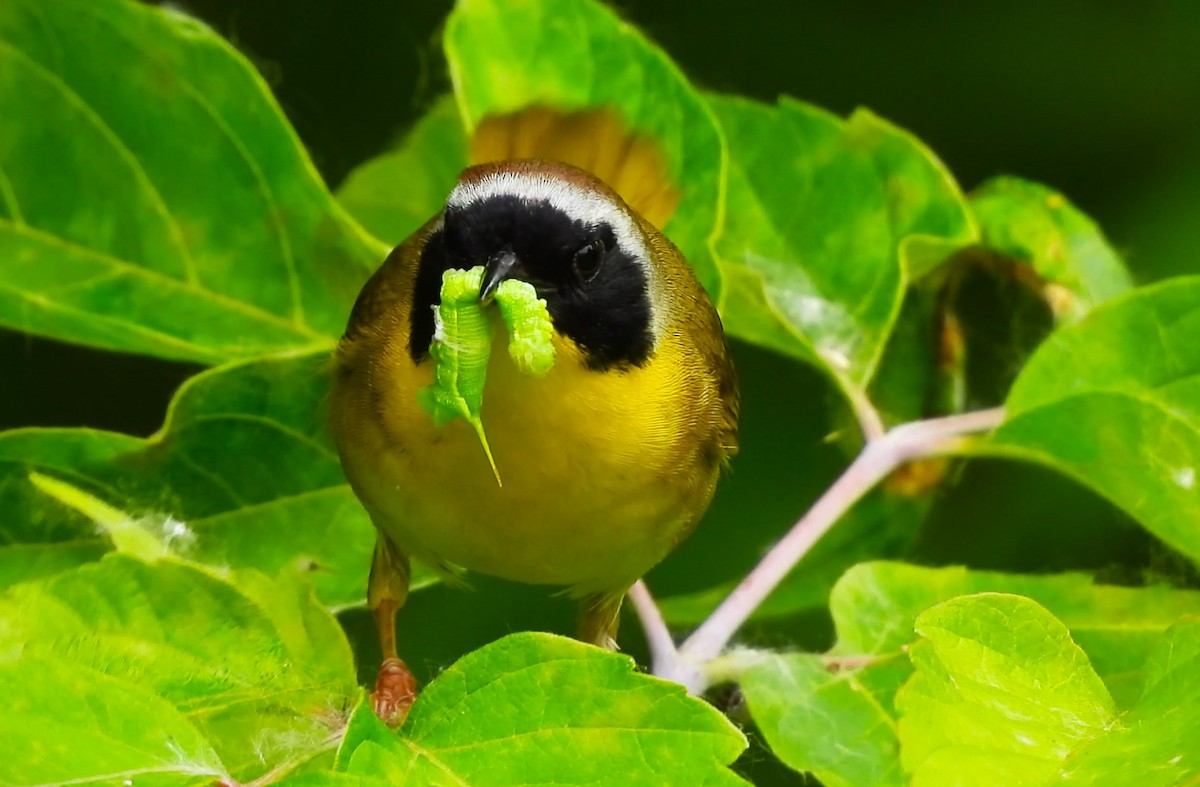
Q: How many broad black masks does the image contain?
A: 1